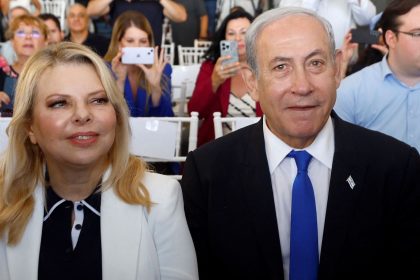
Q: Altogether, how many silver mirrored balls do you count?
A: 0